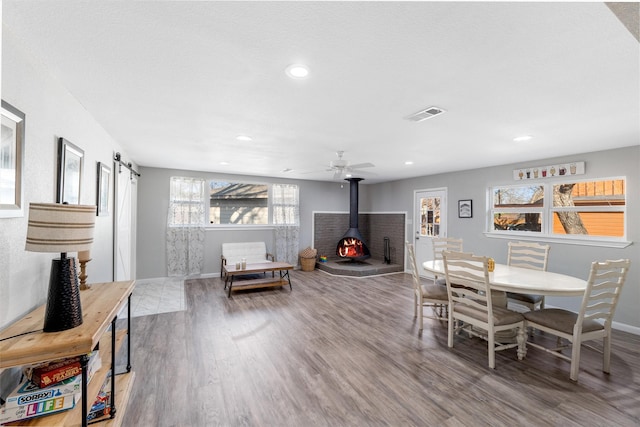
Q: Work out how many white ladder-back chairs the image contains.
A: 5